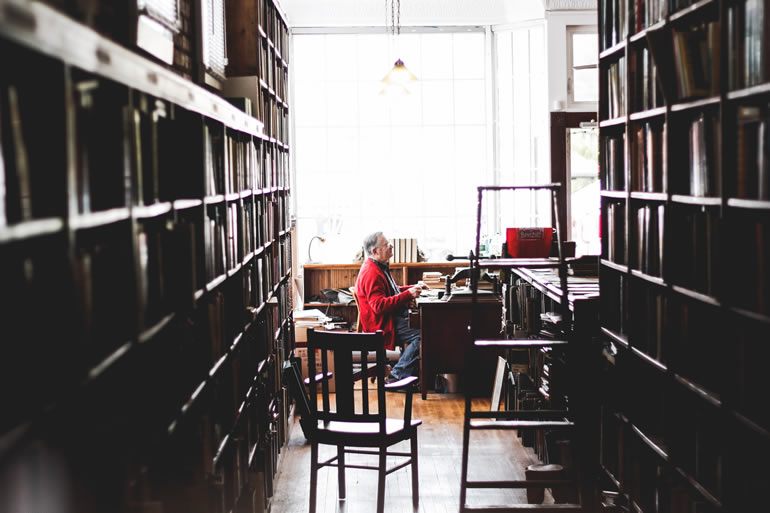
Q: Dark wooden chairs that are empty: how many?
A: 1